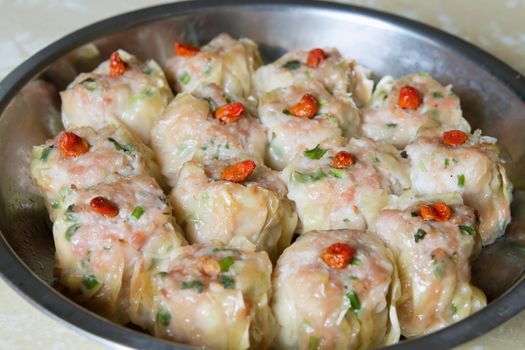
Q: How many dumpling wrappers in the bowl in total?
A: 14